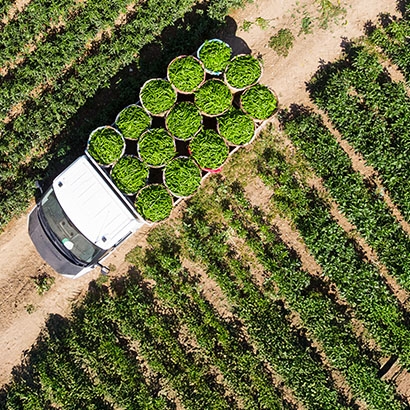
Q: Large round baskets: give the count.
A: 15